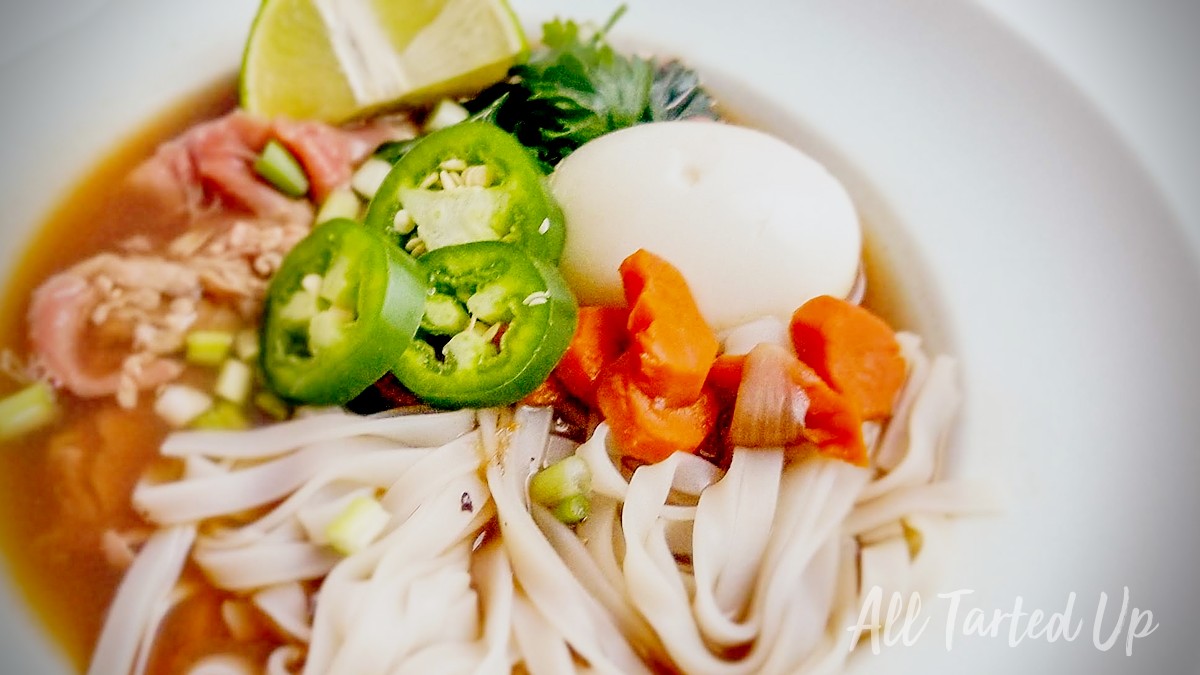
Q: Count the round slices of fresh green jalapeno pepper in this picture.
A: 3